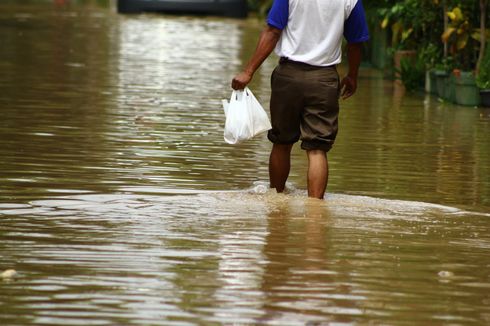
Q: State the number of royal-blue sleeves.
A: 2